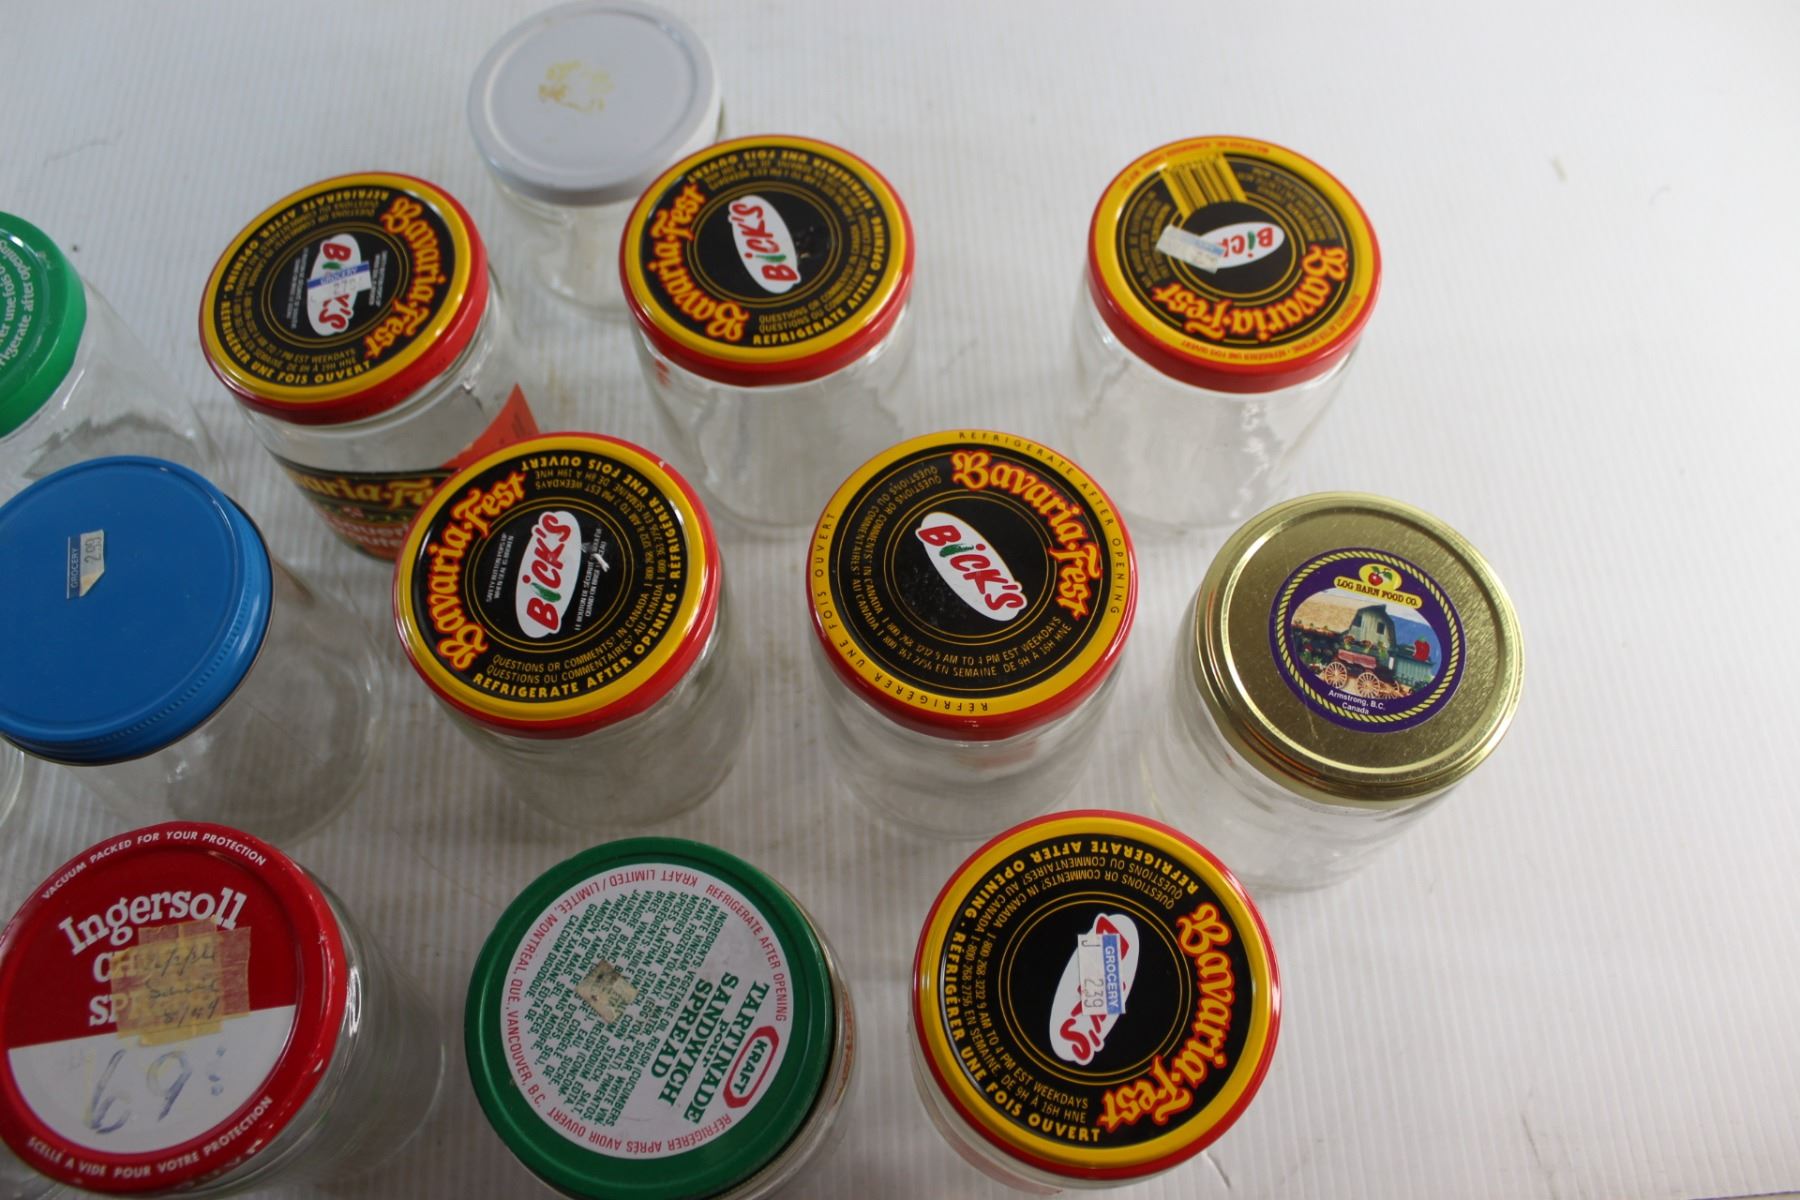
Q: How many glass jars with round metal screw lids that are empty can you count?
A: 12